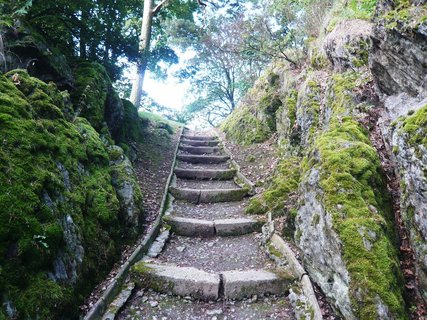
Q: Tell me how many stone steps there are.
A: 8